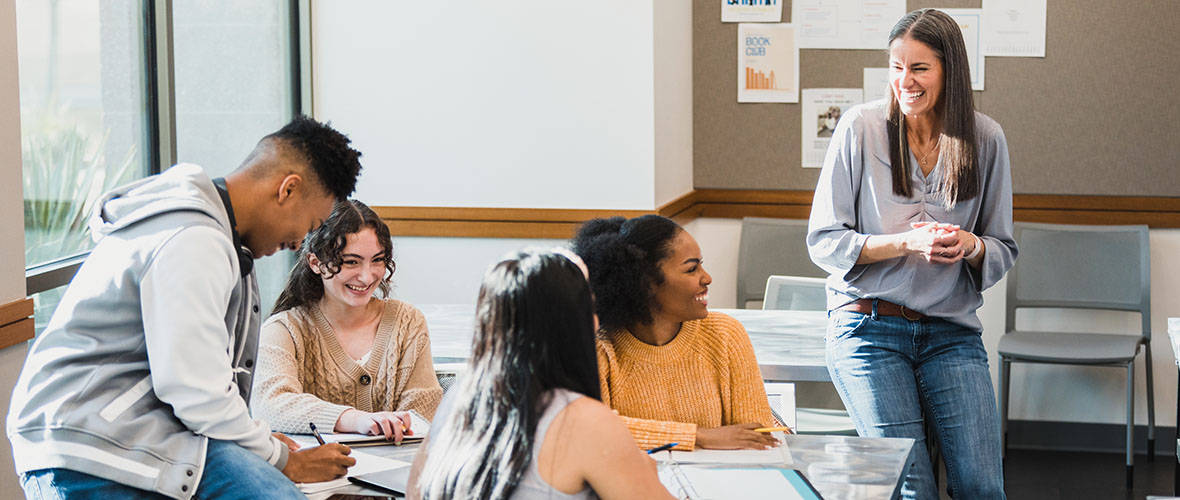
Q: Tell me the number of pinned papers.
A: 7